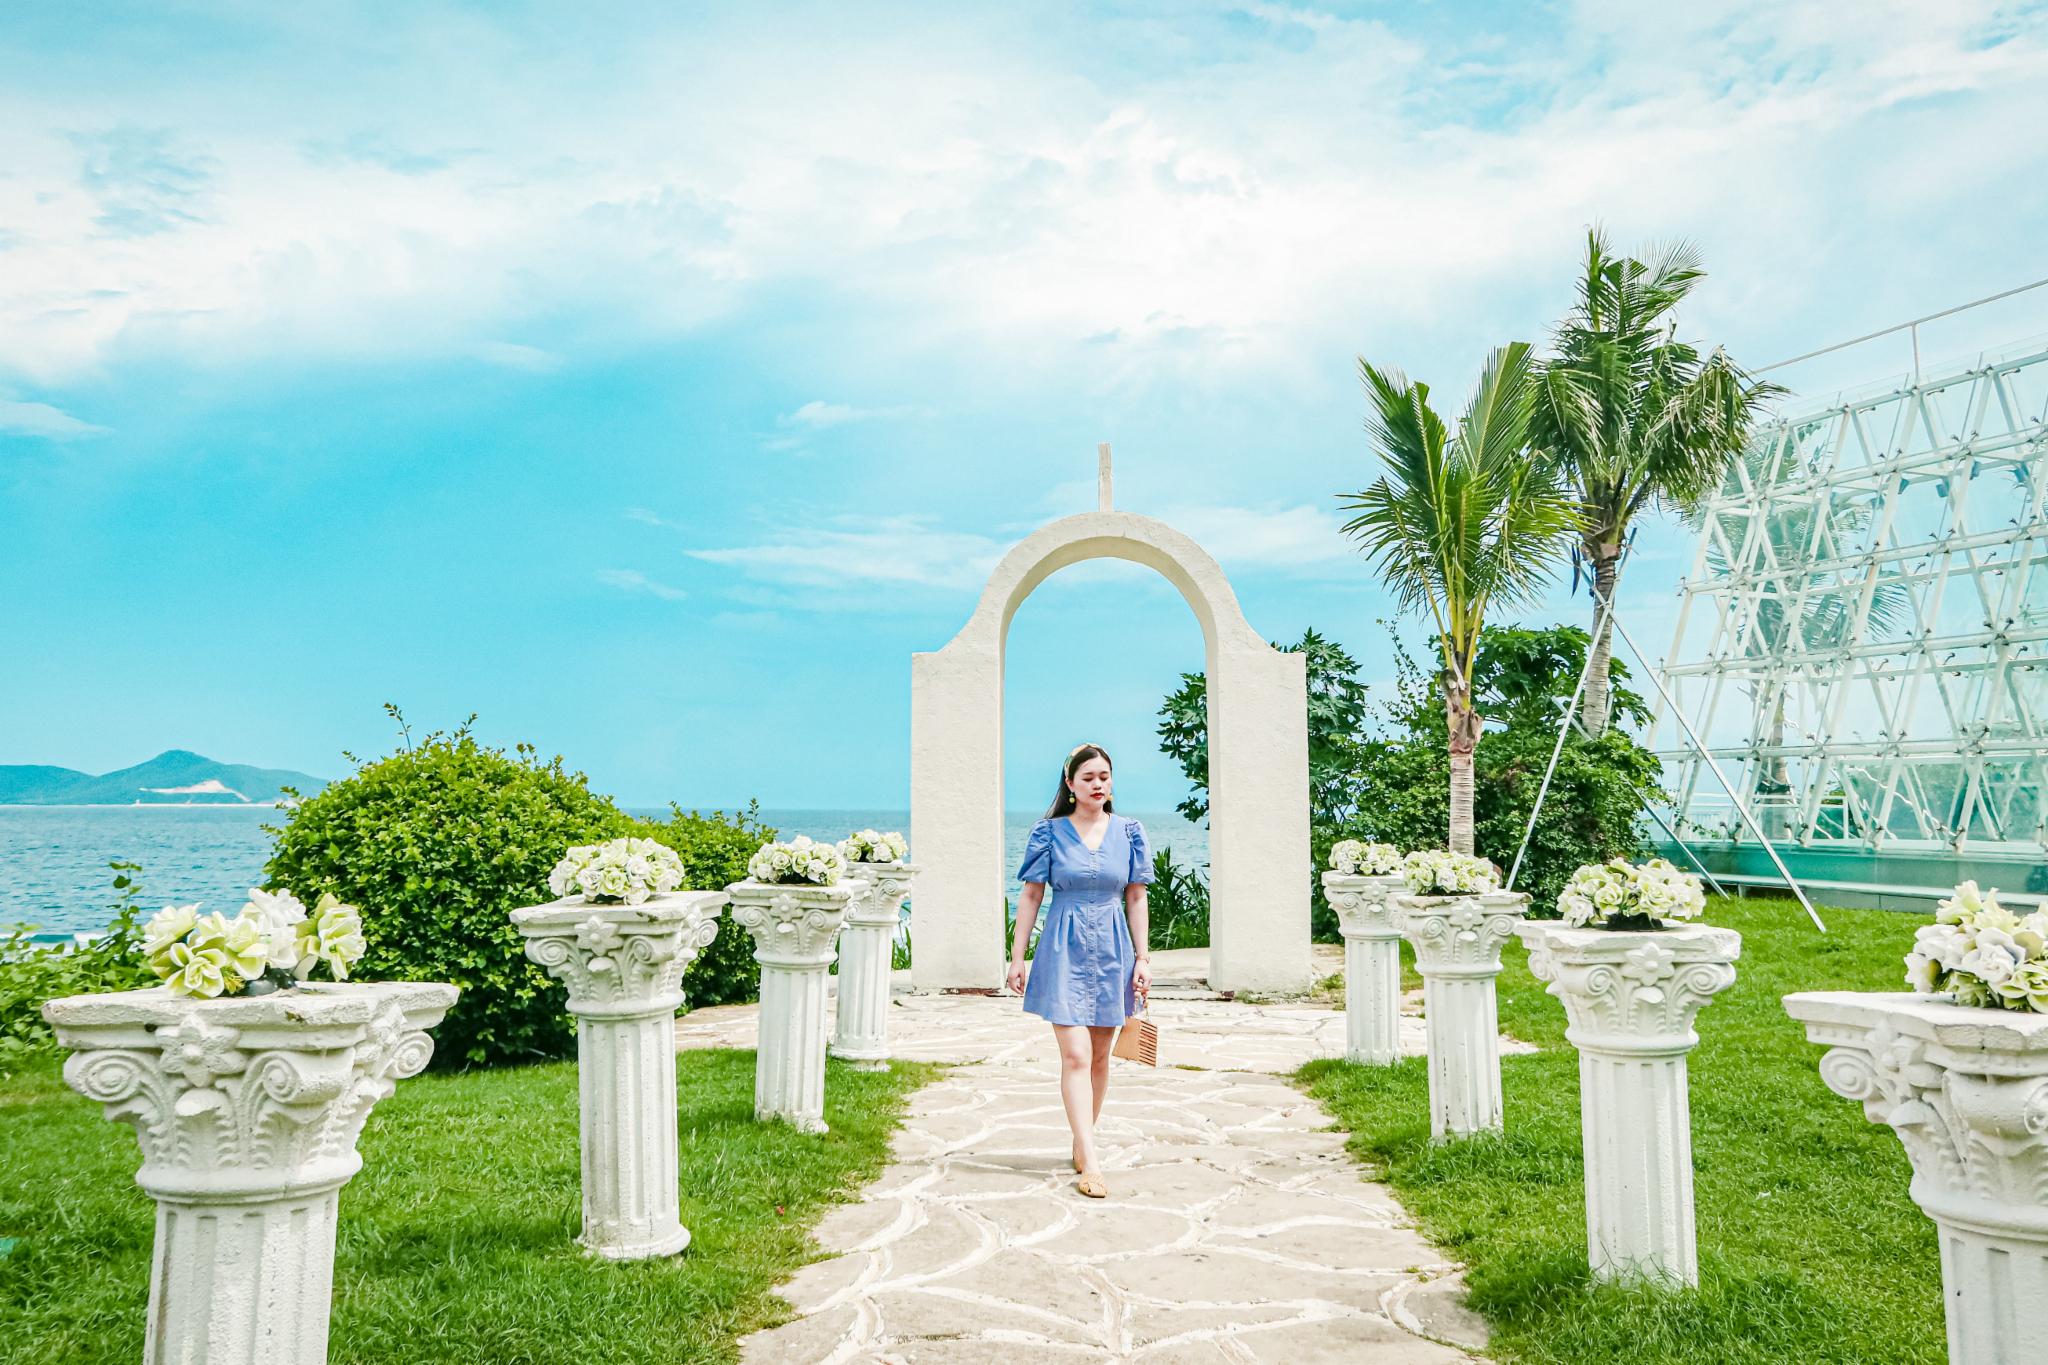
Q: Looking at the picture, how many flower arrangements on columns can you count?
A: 8